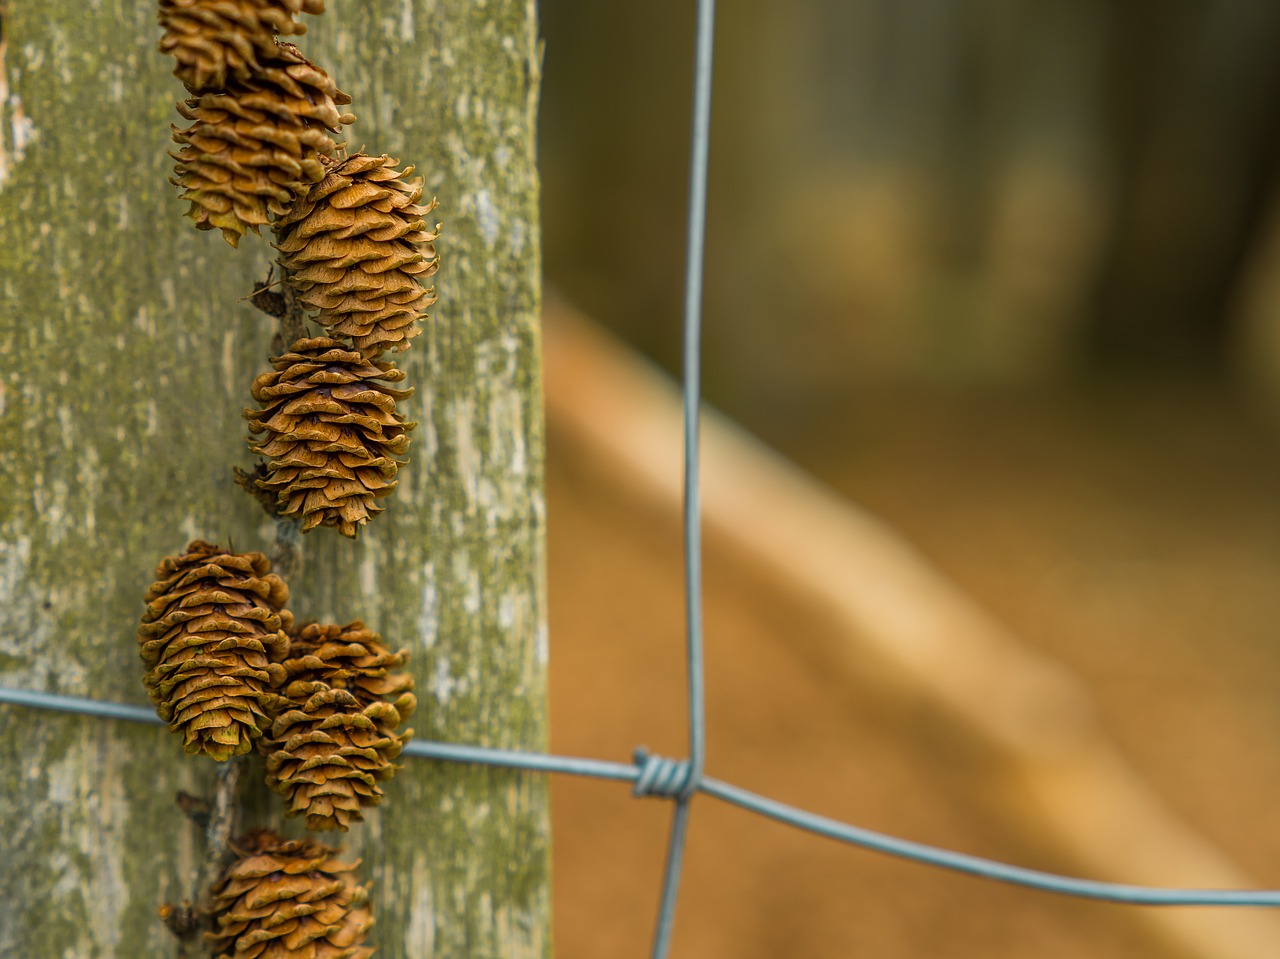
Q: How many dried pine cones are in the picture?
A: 7